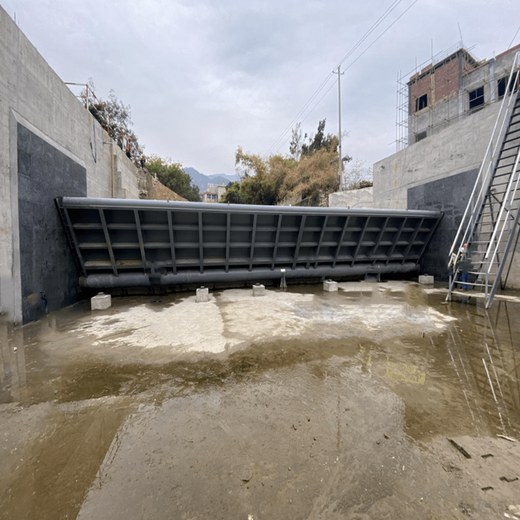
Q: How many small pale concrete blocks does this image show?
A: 5